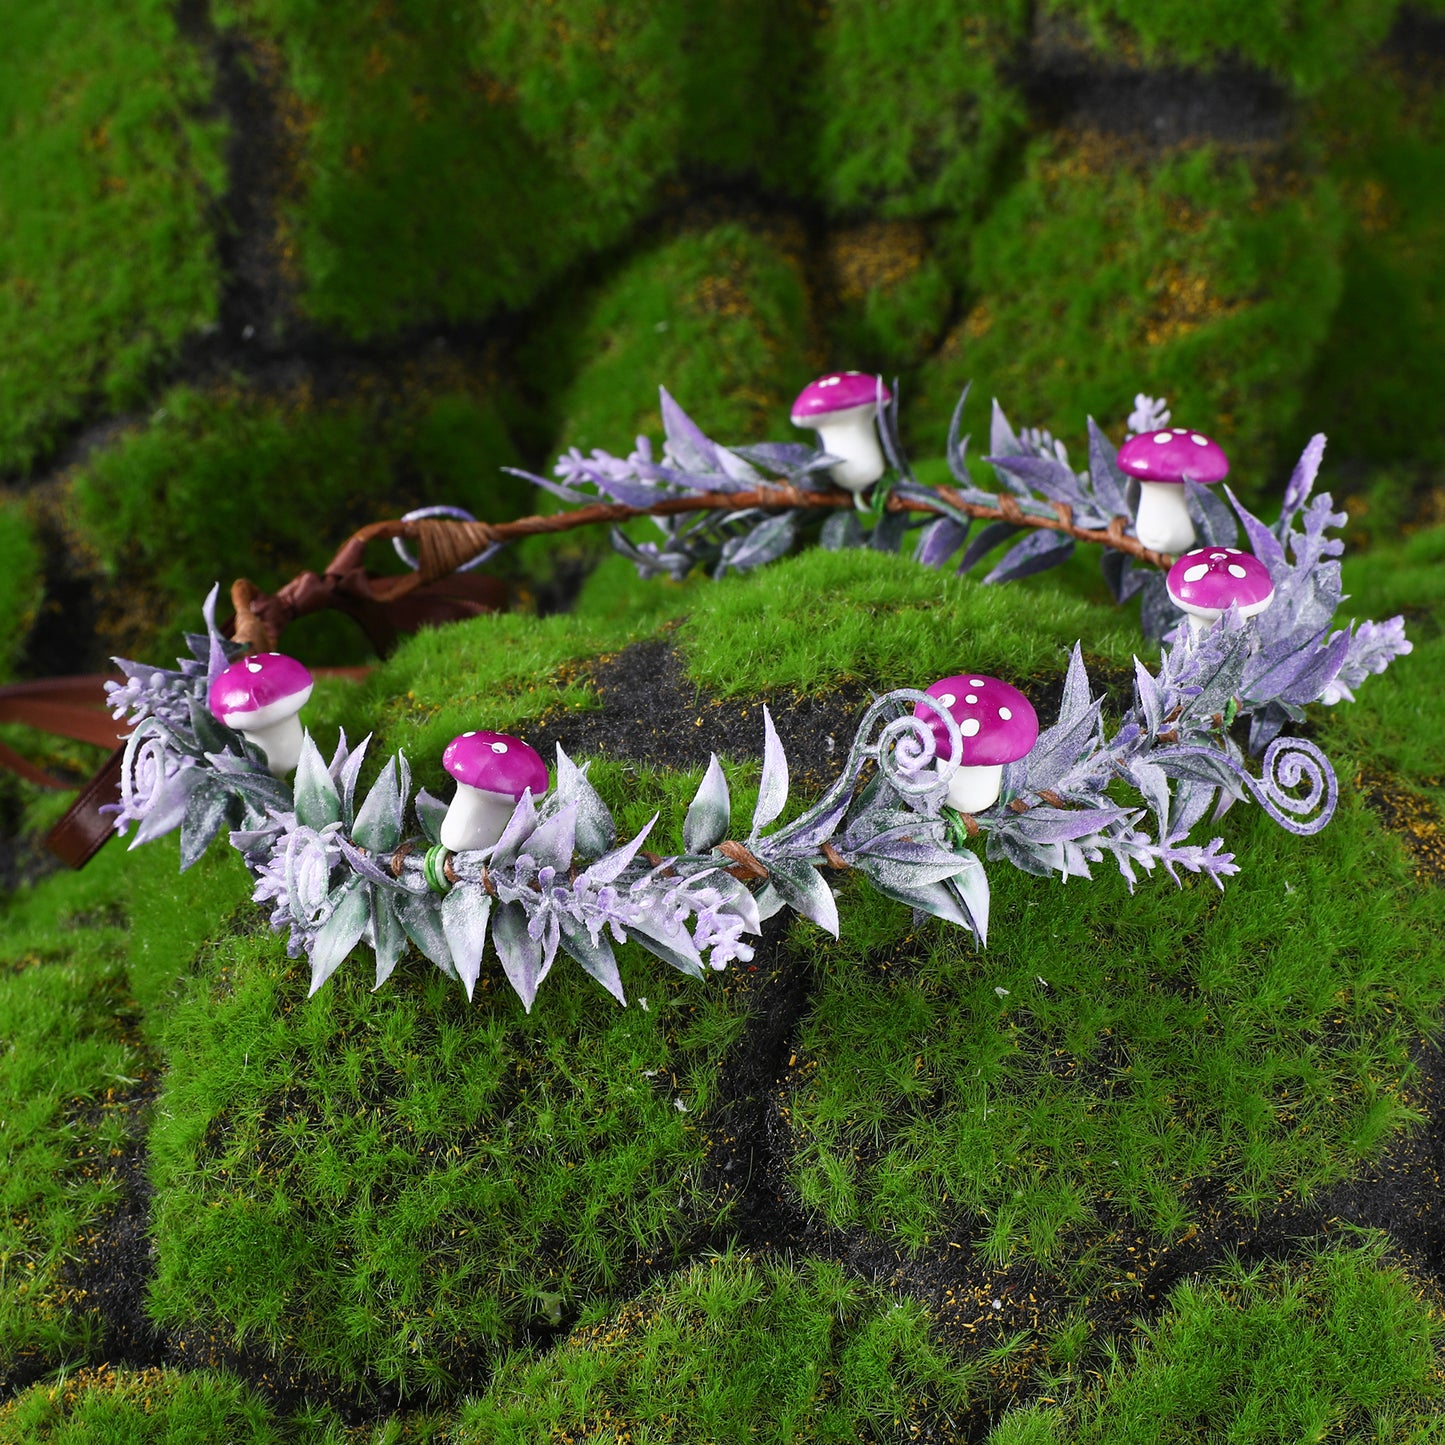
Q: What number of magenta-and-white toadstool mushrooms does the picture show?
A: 6